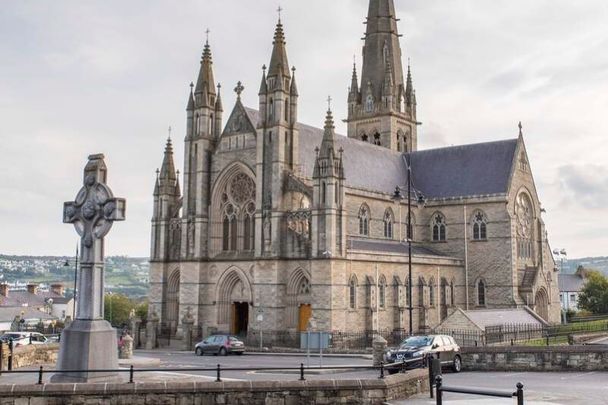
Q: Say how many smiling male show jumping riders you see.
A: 0